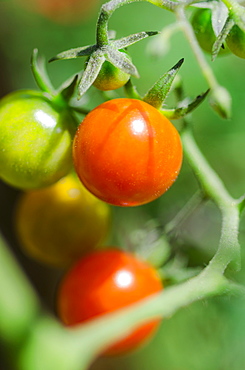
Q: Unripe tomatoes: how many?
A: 5